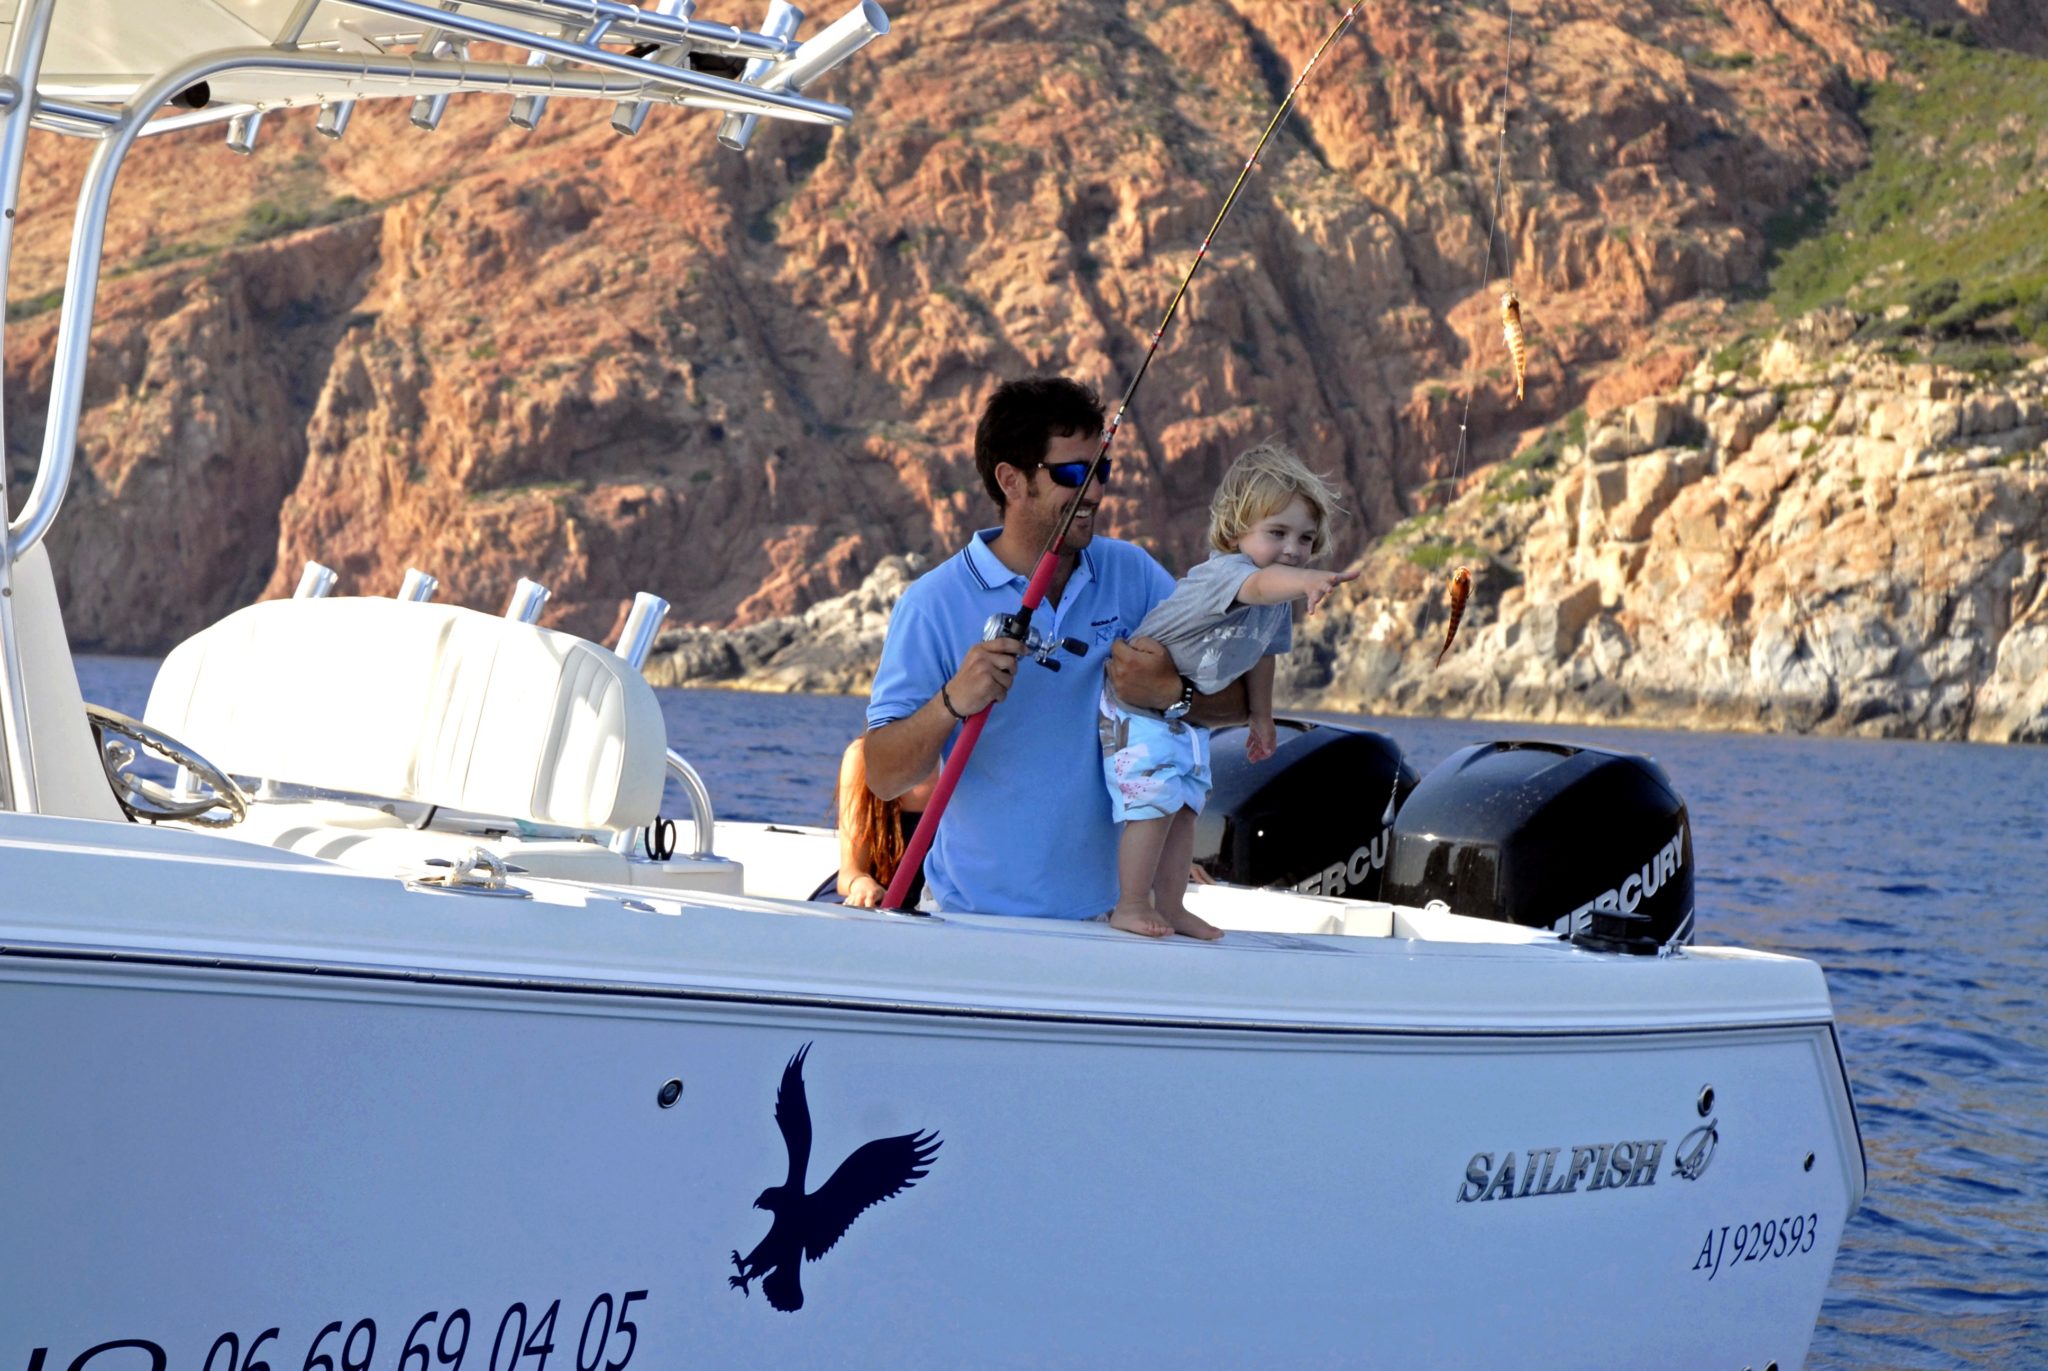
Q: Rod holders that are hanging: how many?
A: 6